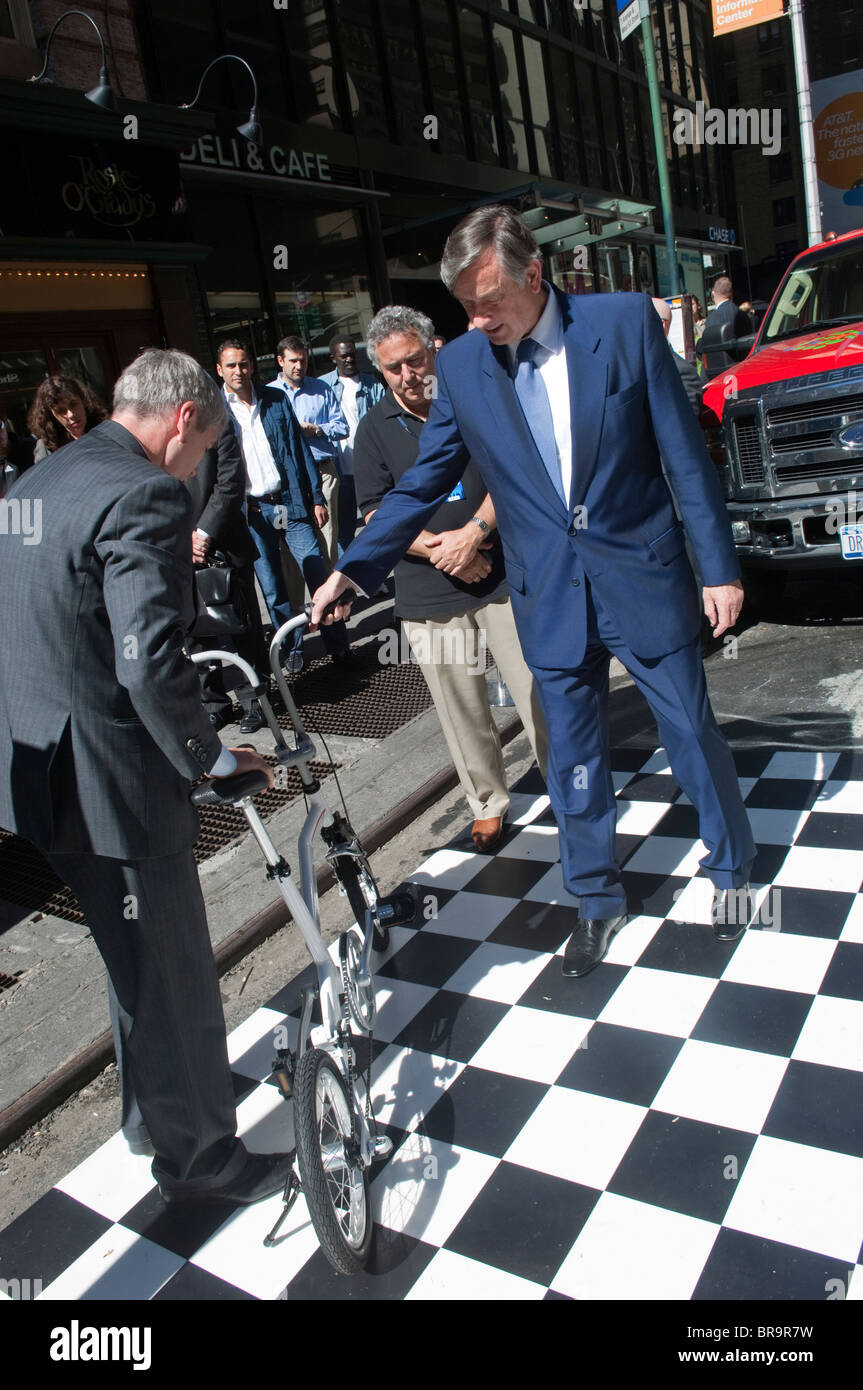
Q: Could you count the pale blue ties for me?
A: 1